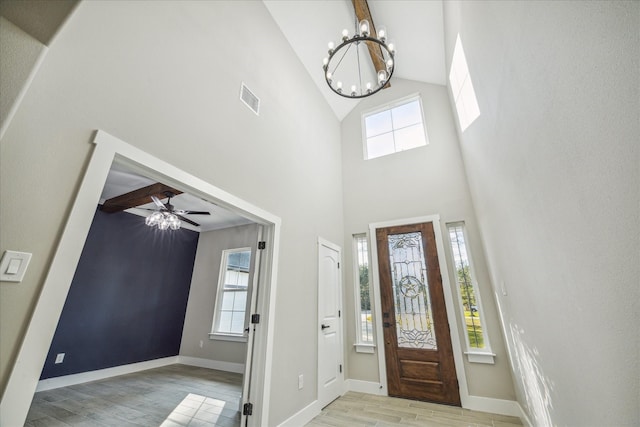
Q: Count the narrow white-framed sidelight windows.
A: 2